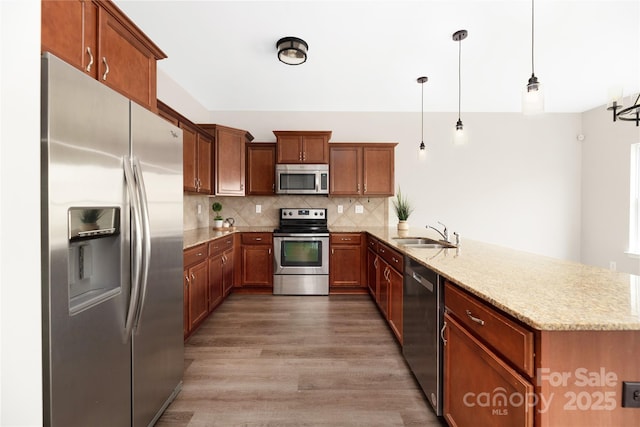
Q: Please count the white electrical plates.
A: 5